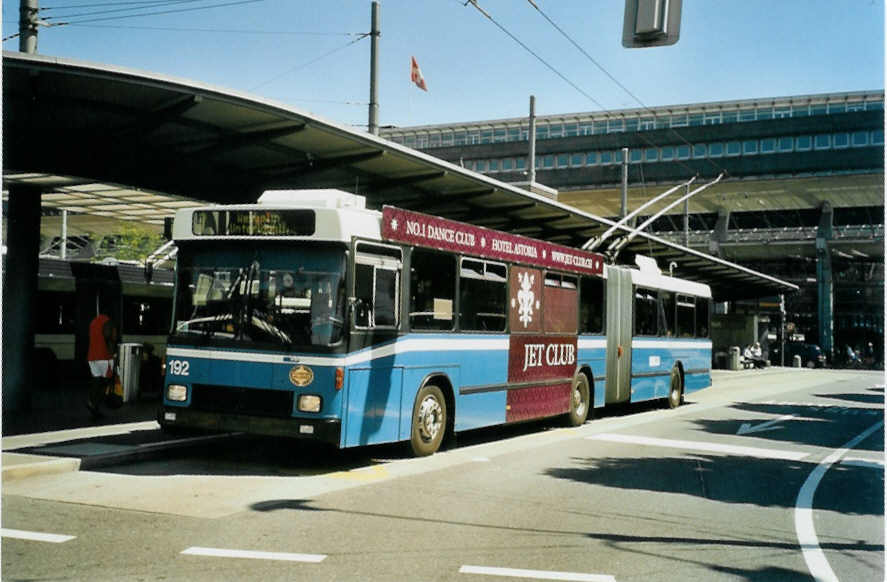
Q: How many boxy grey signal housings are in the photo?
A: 1